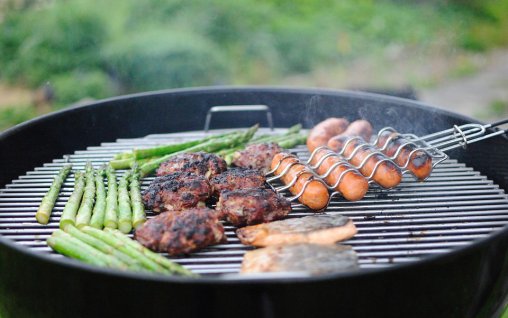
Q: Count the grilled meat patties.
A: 6